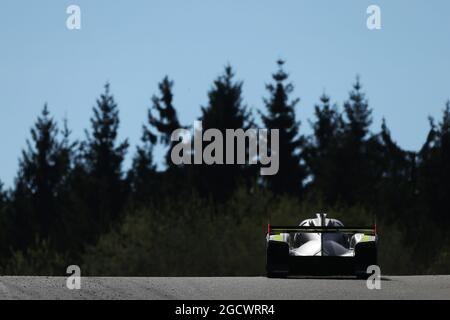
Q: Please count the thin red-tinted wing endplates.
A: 2